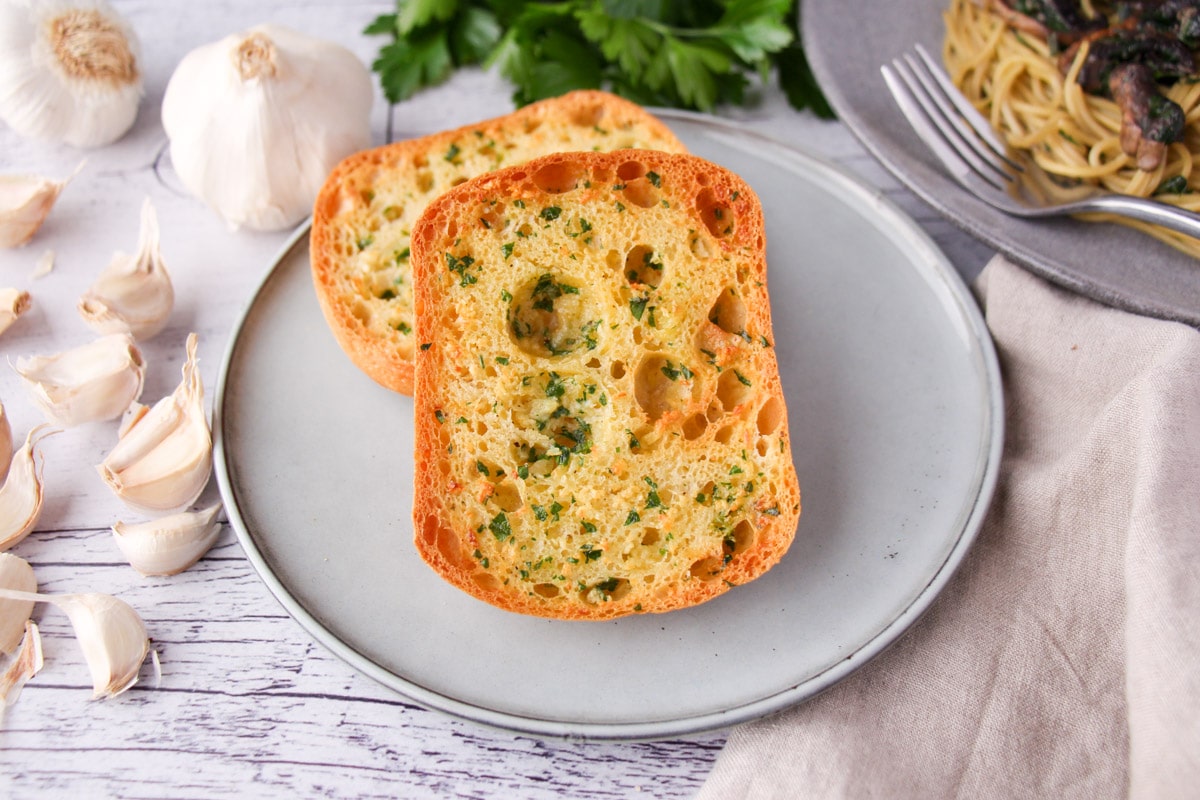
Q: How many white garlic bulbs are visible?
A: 2